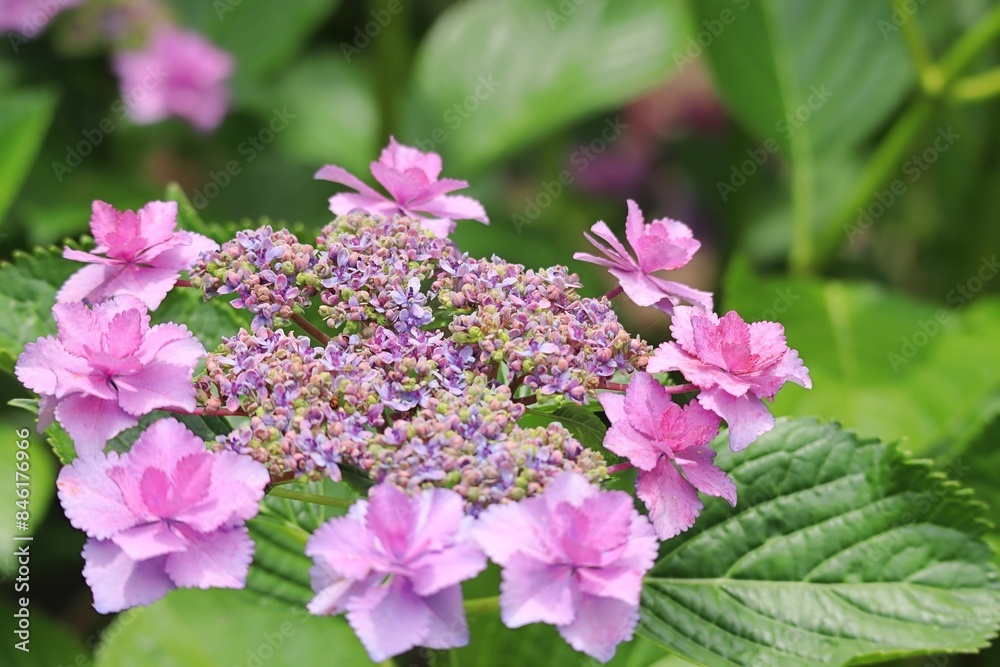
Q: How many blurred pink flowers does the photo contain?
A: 2